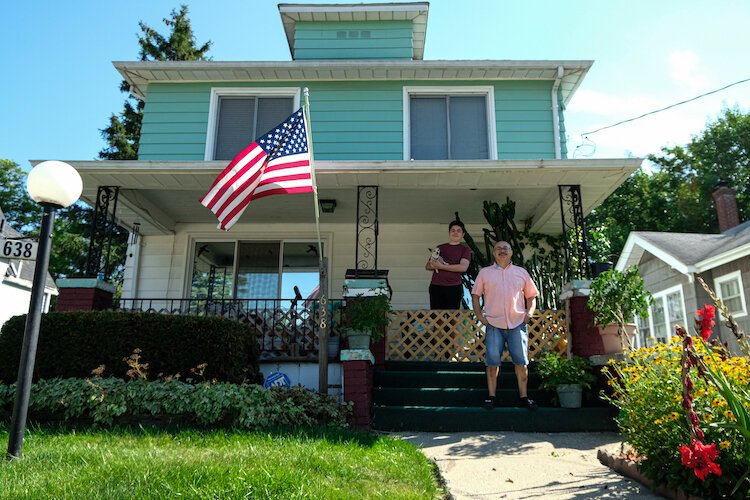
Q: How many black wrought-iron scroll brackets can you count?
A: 3